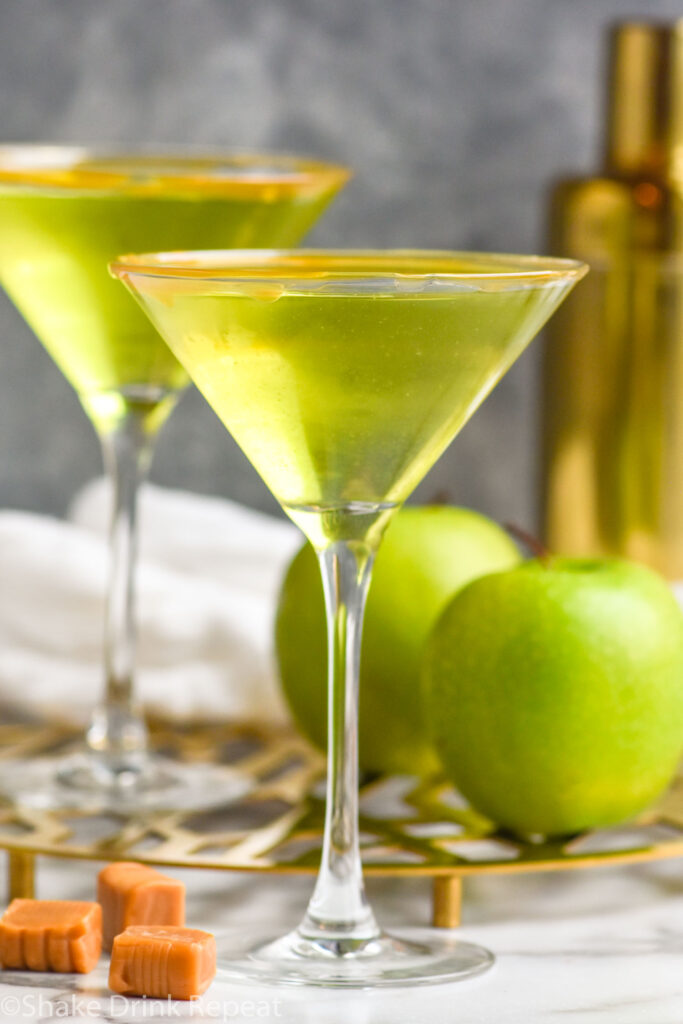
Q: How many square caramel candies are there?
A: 3